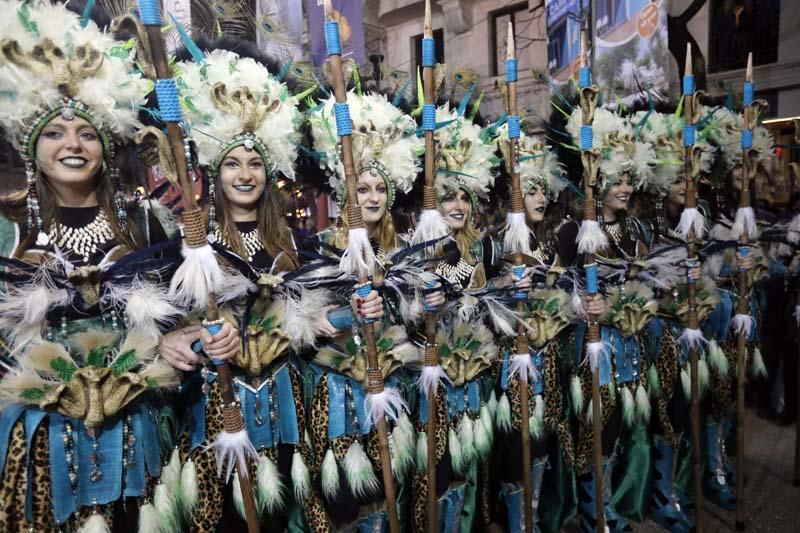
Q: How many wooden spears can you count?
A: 7